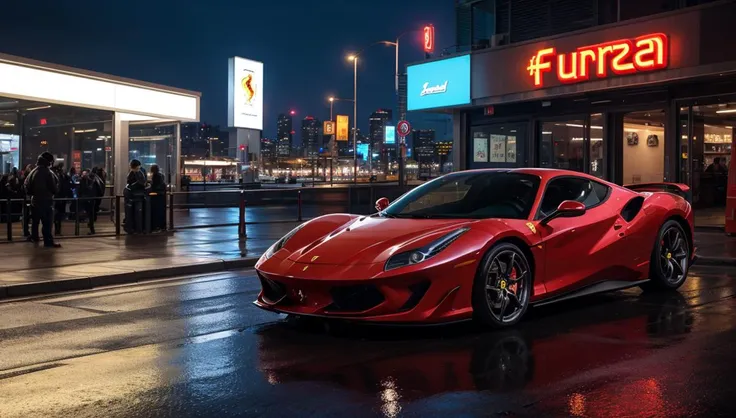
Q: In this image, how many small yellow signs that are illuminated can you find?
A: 2